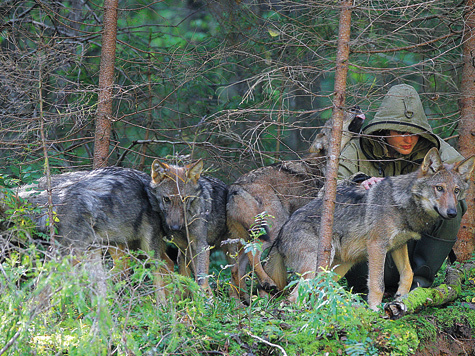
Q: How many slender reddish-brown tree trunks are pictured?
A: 3